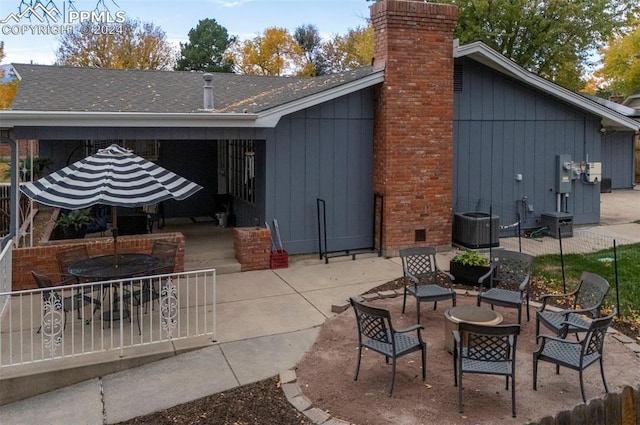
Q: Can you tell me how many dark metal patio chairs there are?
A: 10